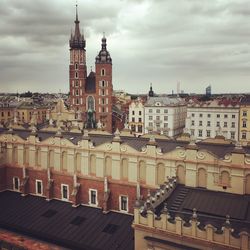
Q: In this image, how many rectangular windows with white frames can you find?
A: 5